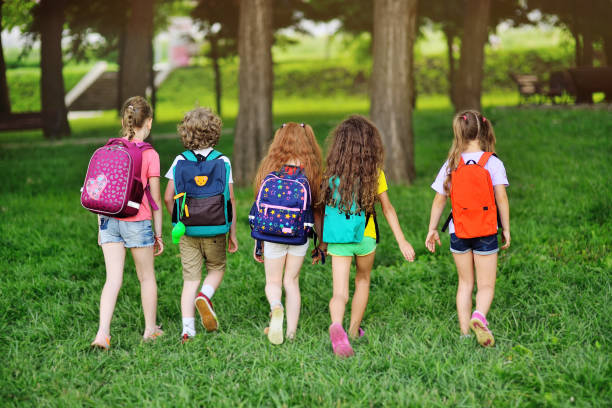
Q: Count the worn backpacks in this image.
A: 5